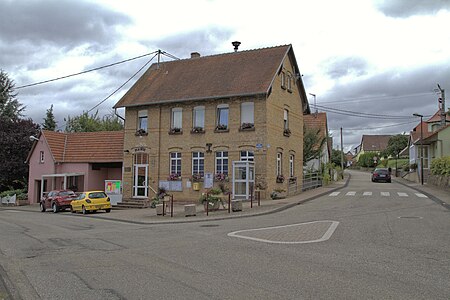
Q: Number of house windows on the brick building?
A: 14